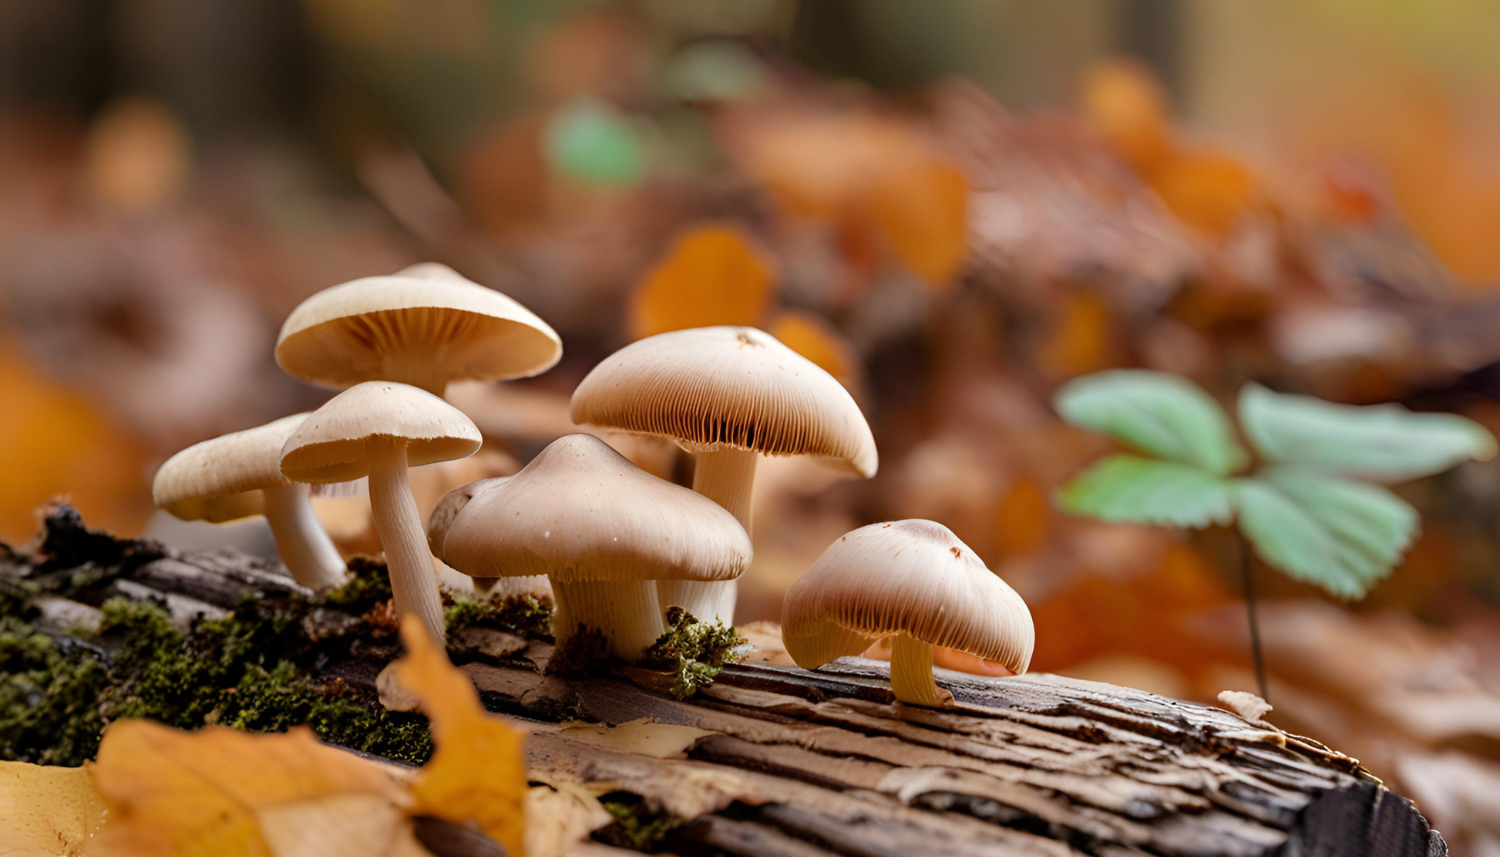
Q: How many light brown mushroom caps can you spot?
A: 6